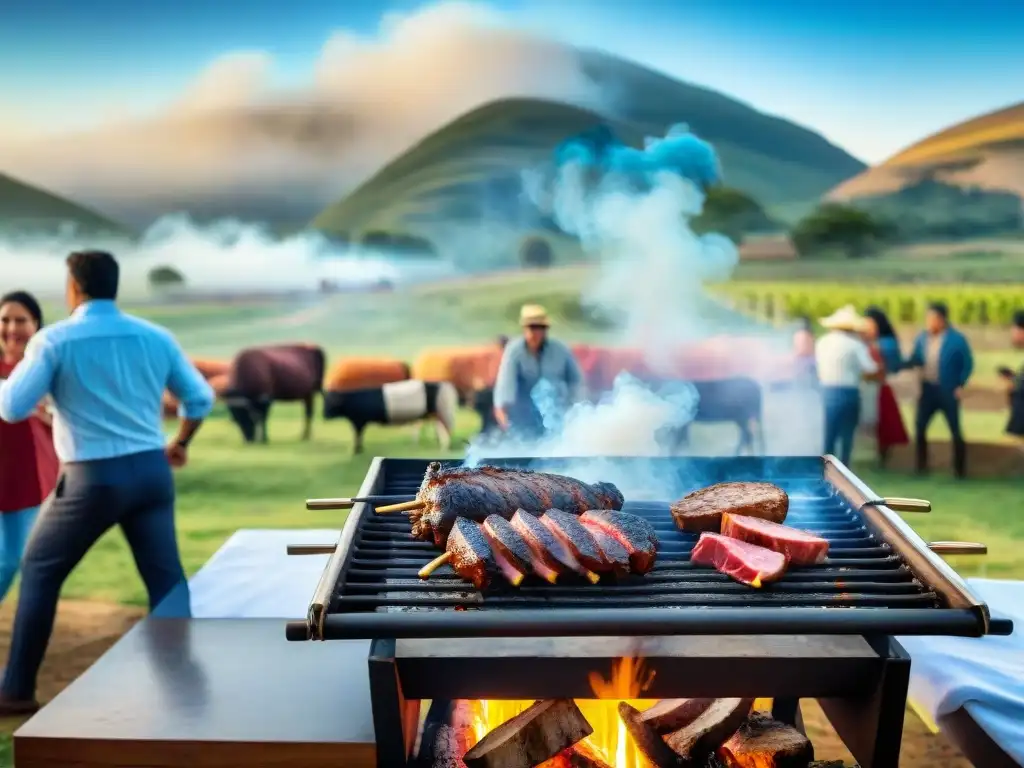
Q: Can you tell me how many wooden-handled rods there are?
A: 4